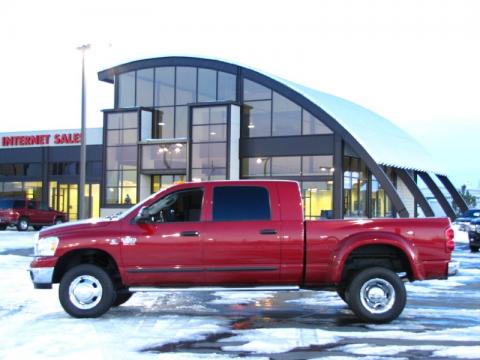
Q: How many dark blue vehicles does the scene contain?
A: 1